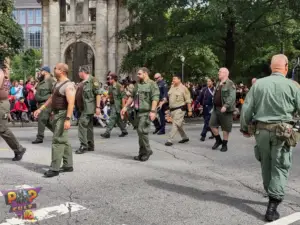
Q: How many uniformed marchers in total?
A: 11